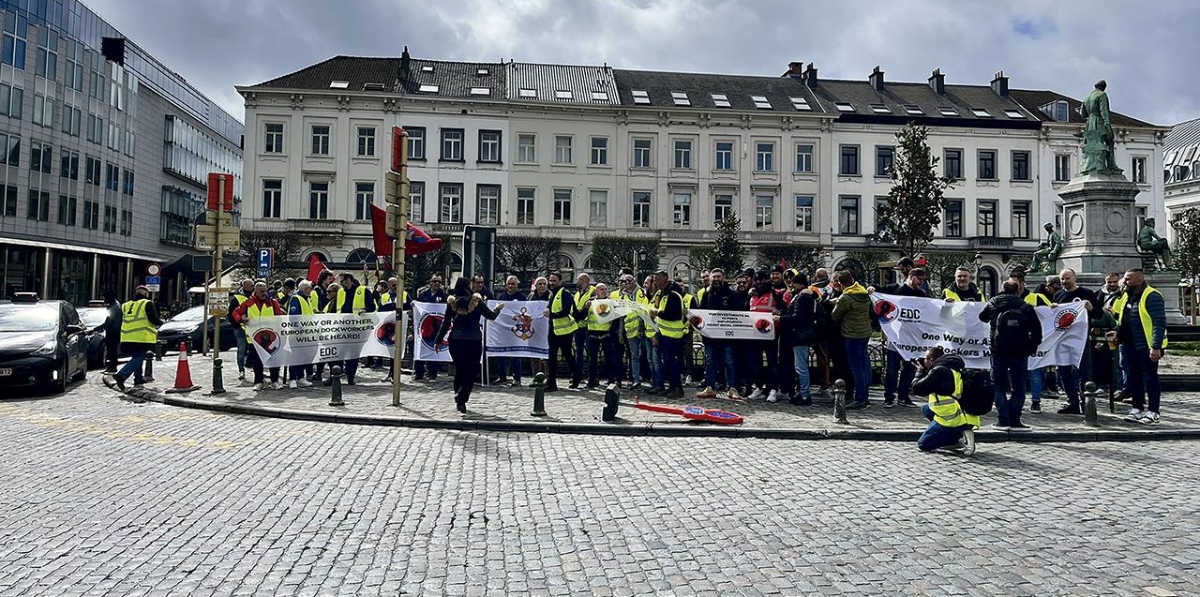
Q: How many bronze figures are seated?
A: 2